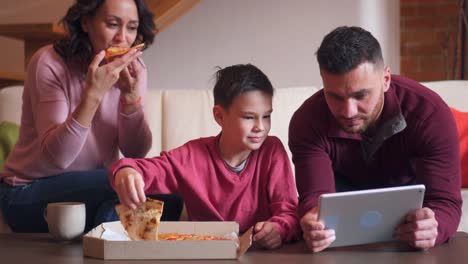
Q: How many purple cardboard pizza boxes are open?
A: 0